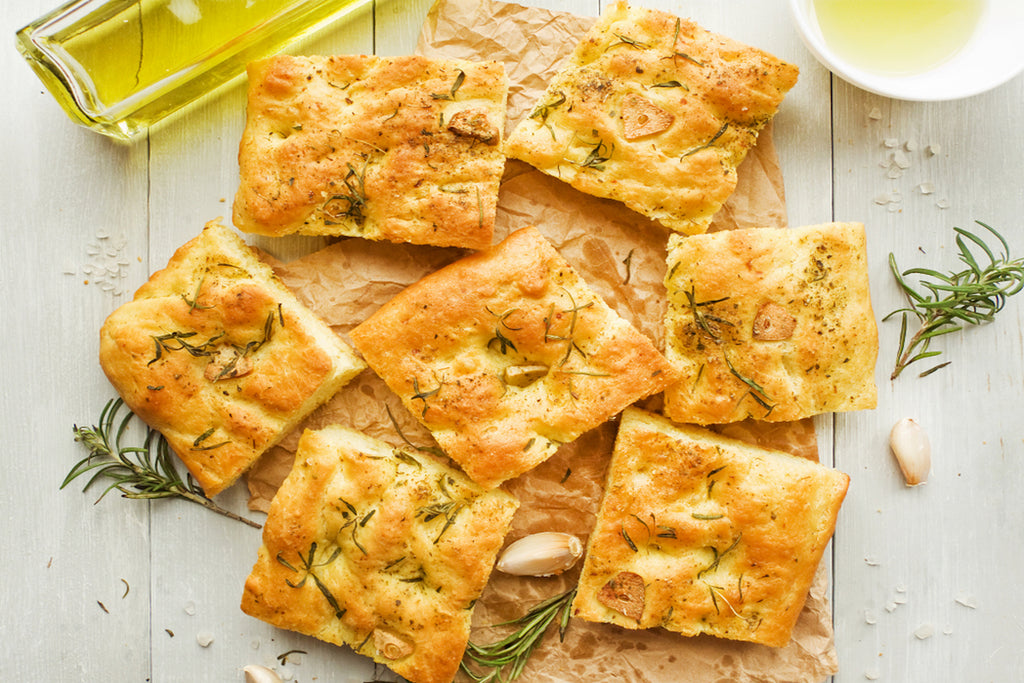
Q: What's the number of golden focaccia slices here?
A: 7